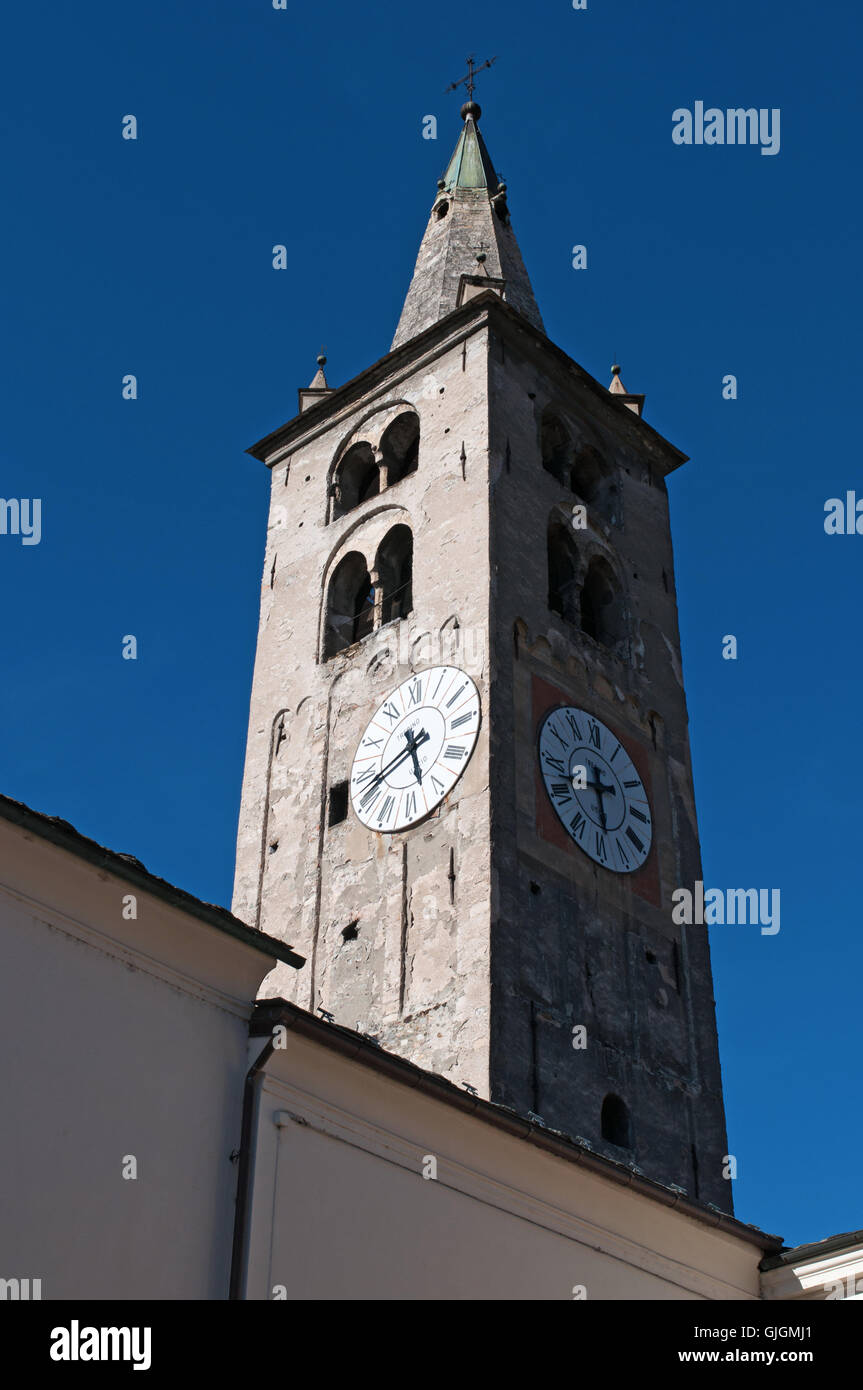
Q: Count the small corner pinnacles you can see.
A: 3